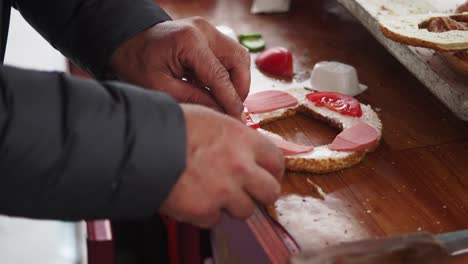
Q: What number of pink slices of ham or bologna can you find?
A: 3